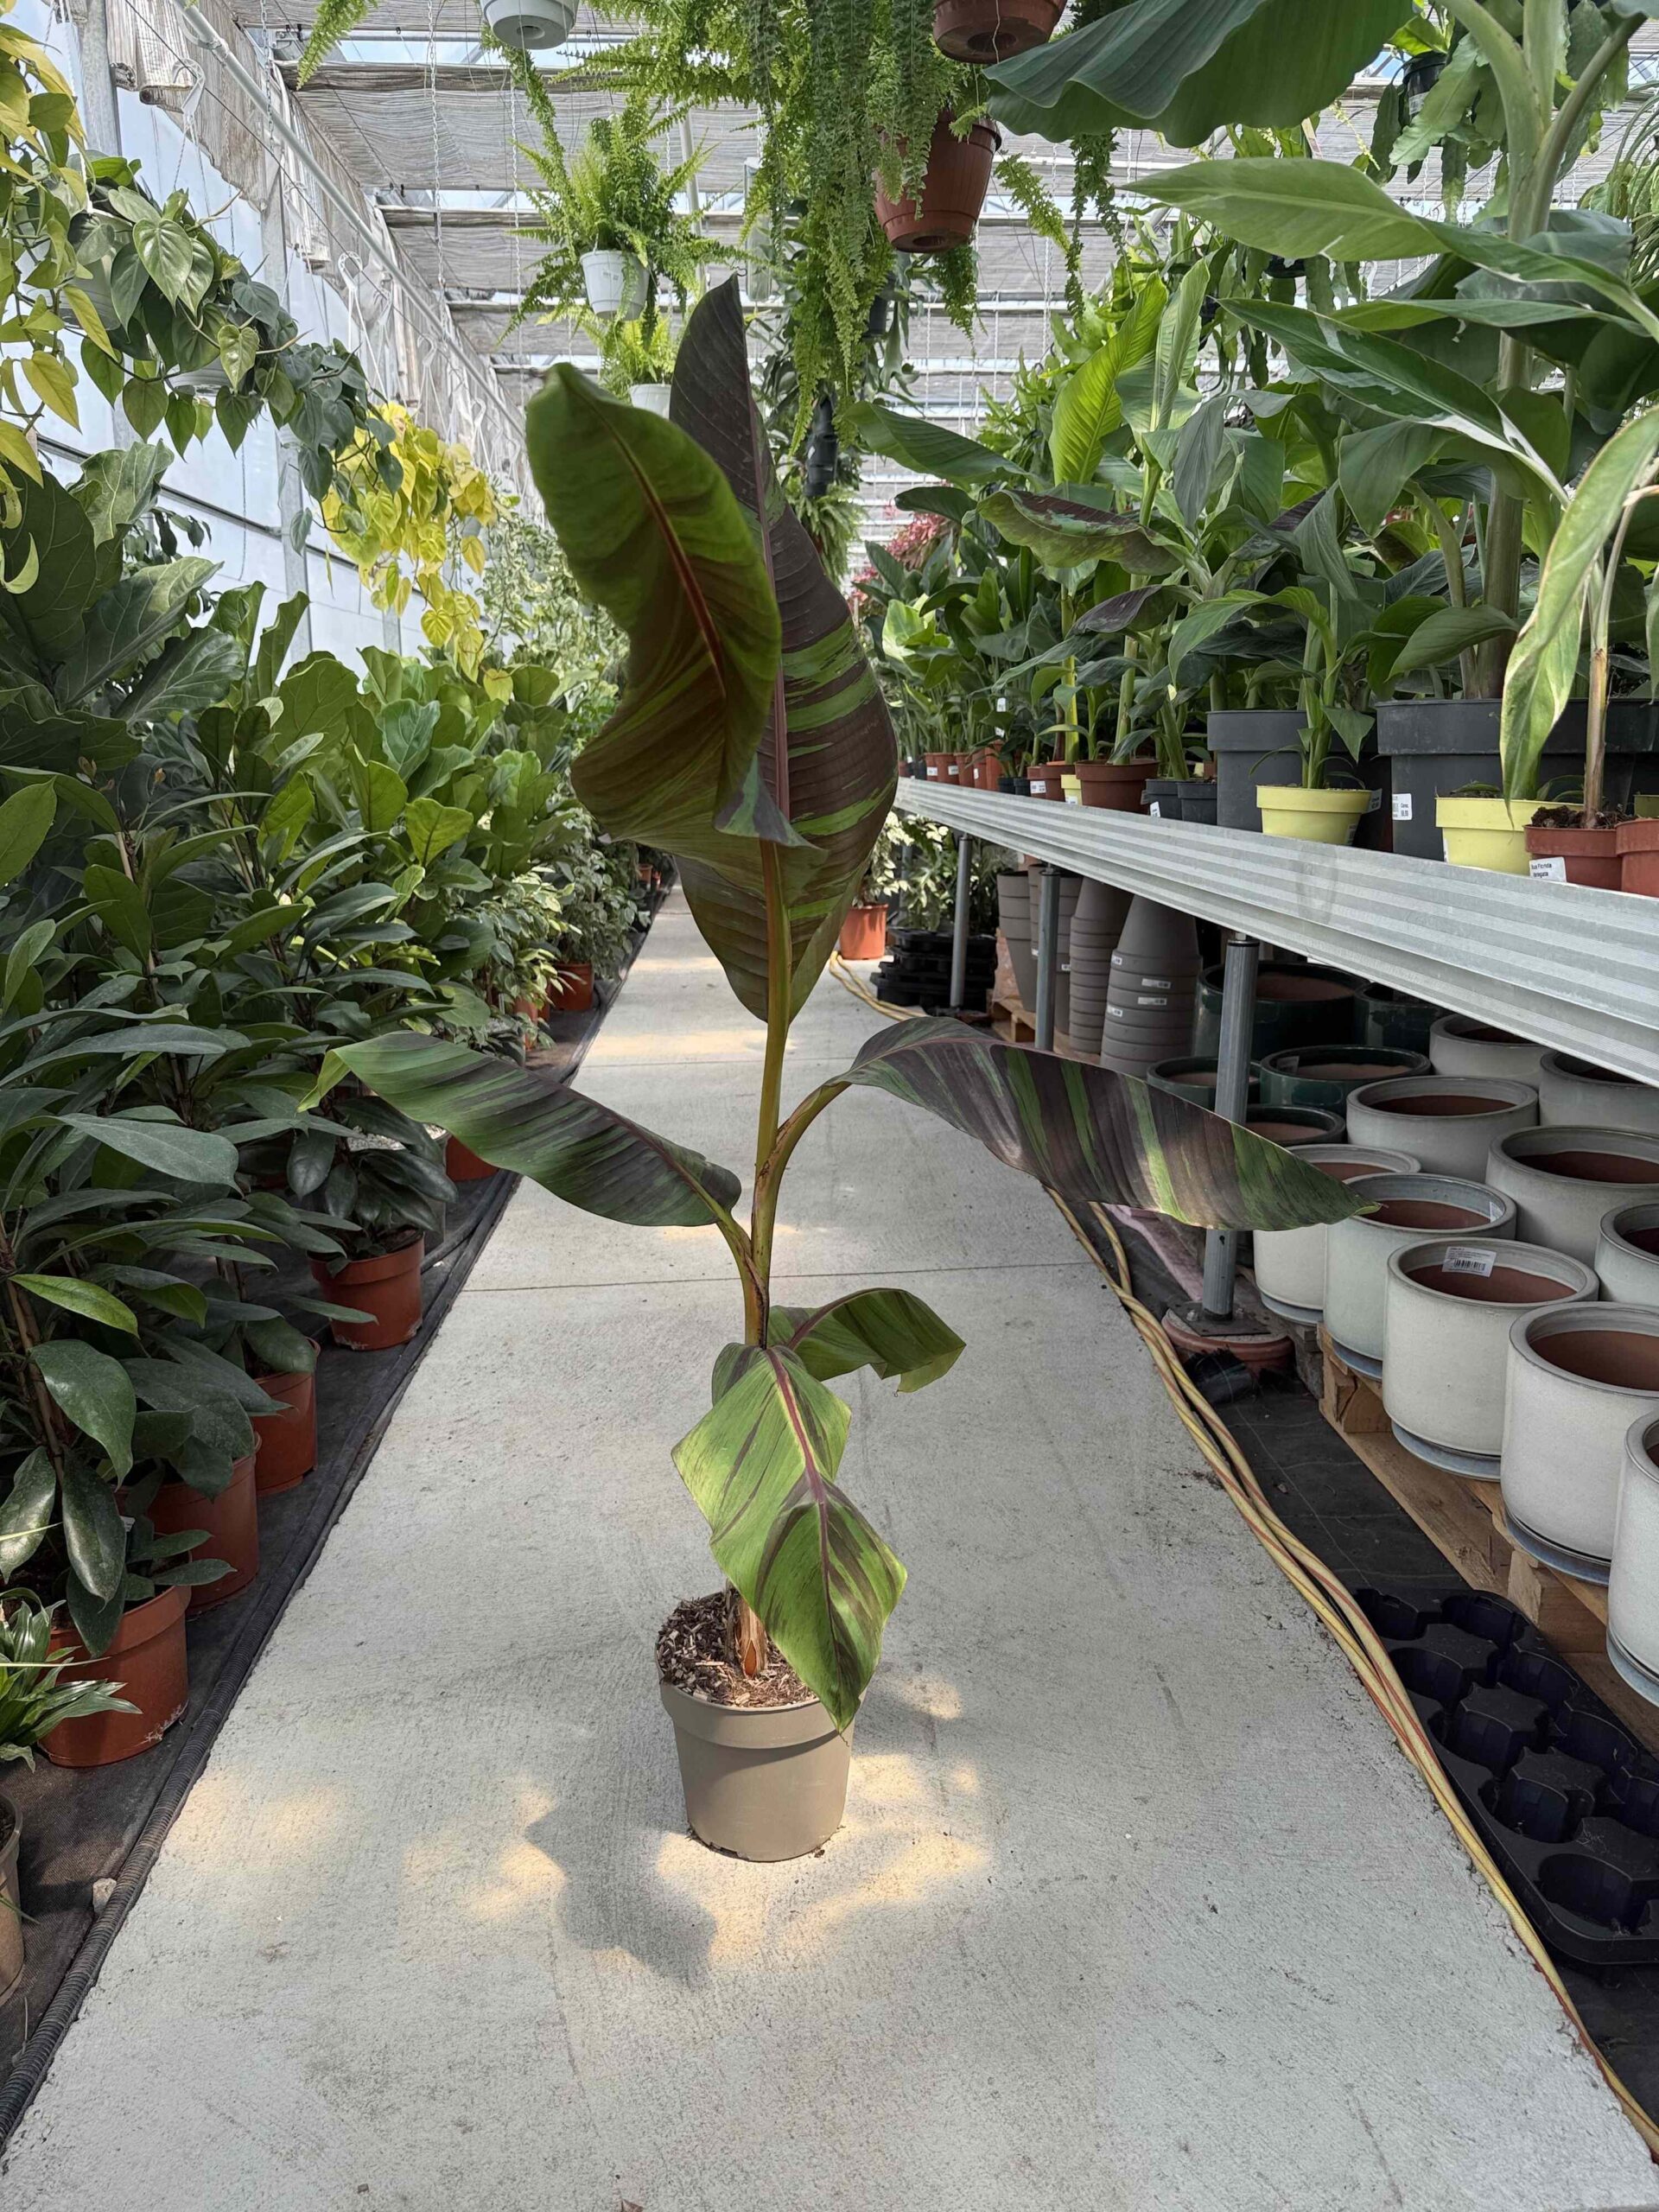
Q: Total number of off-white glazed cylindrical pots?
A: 10